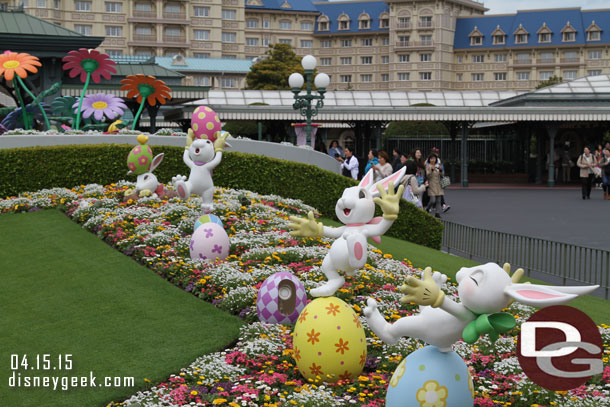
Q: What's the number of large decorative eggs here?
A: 7